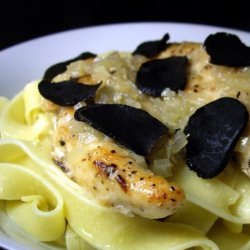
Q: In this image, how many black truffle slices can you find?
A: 7